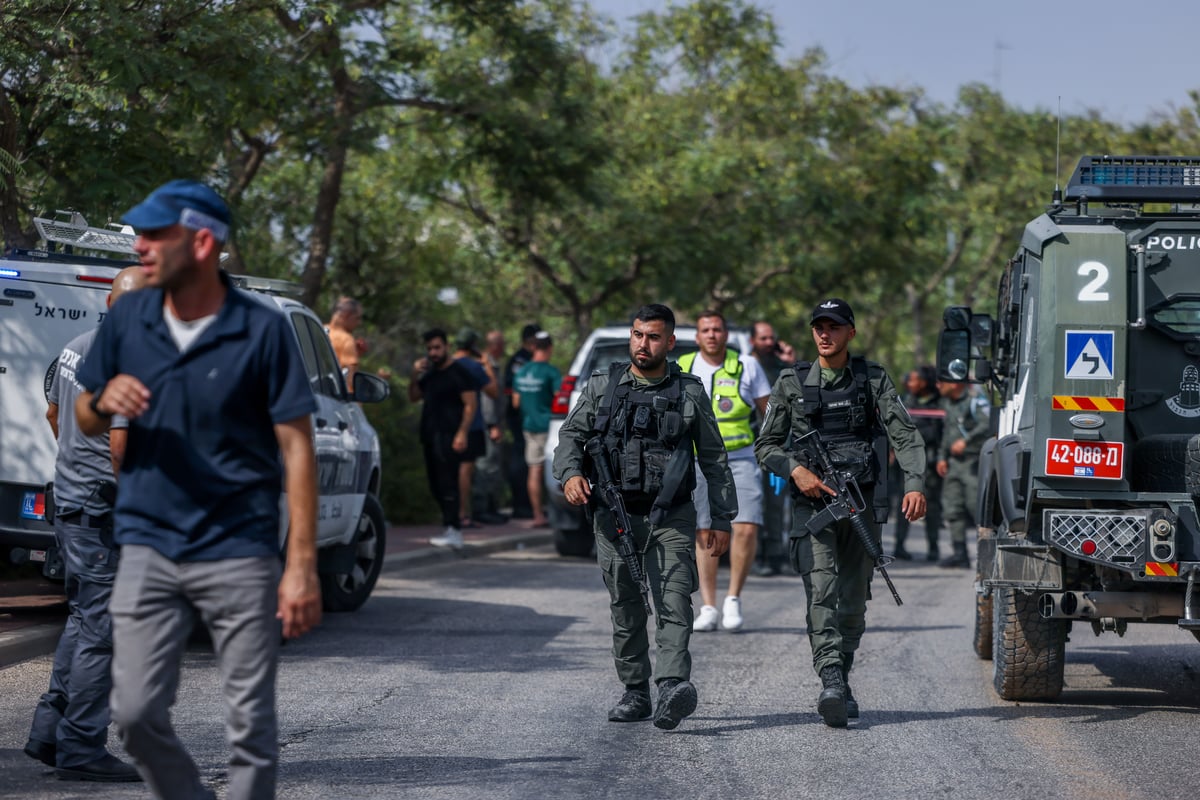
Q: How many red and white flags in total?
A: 0